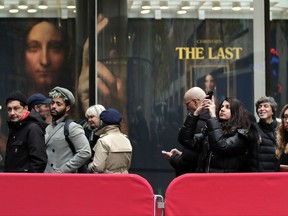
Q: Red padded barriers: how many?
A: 2